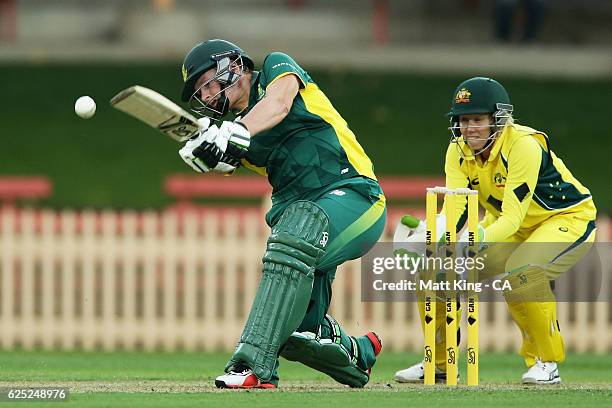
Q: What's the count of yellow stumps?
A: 3